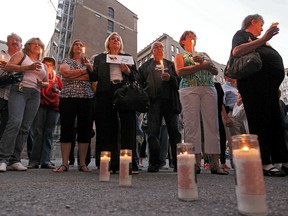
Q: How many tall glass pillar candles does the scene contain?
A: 4